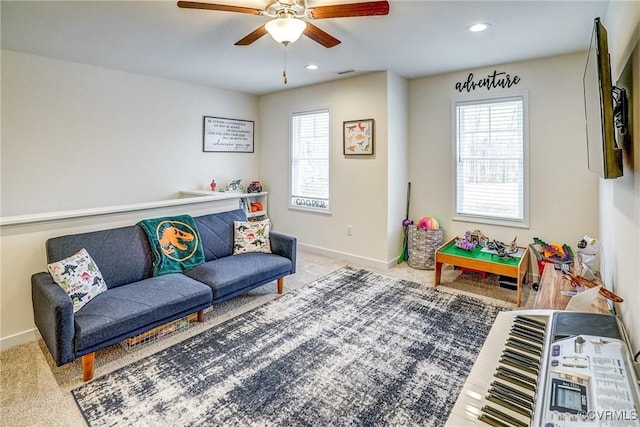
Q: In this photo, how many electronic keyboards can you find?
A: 1